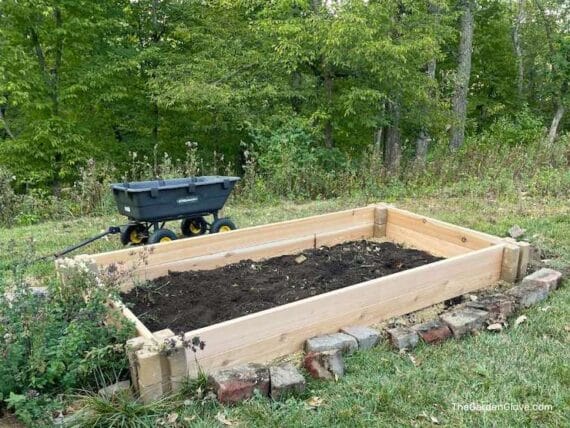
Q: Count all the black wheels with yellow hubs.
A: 4